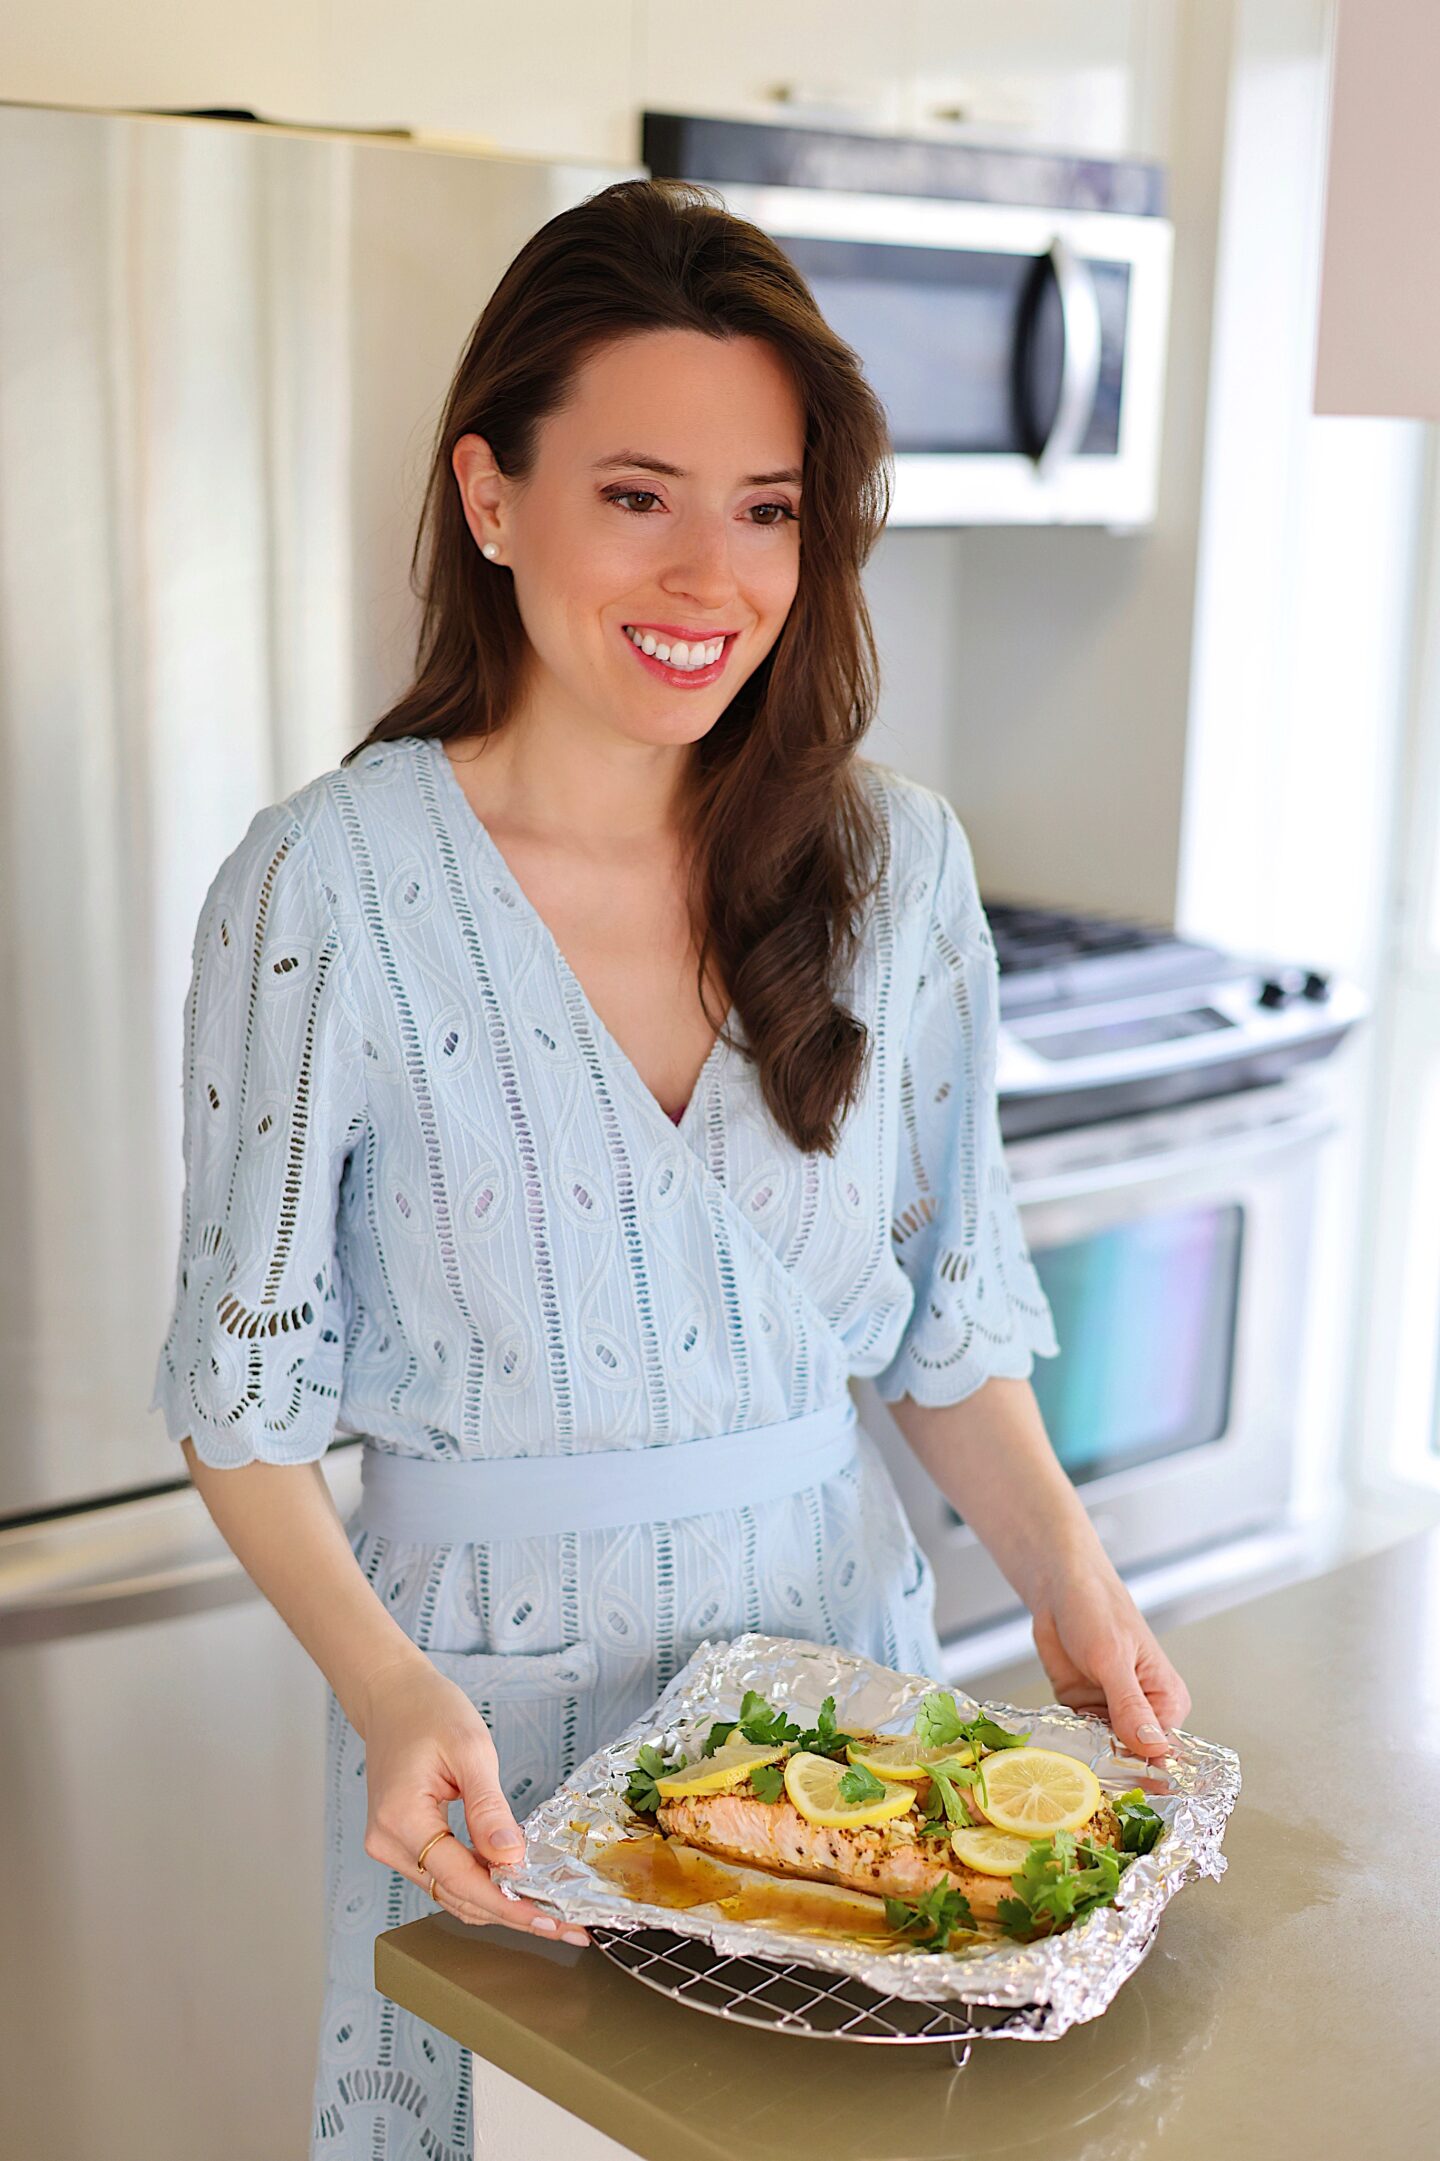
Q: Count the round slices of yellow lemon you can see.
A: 5